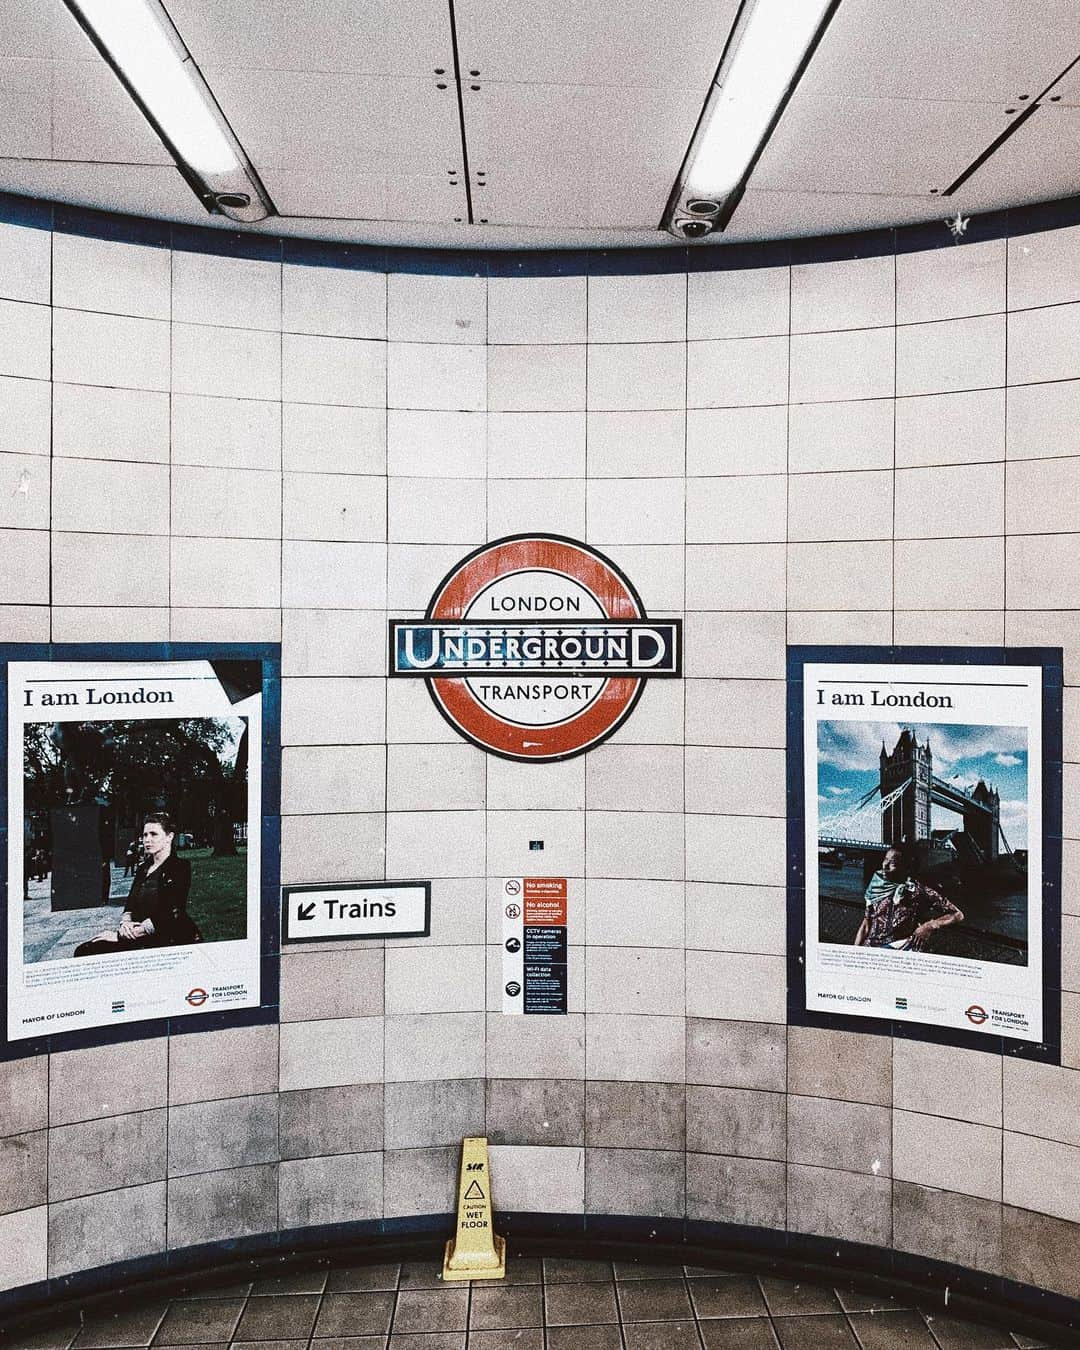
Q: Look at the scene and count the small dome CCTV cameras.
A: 1